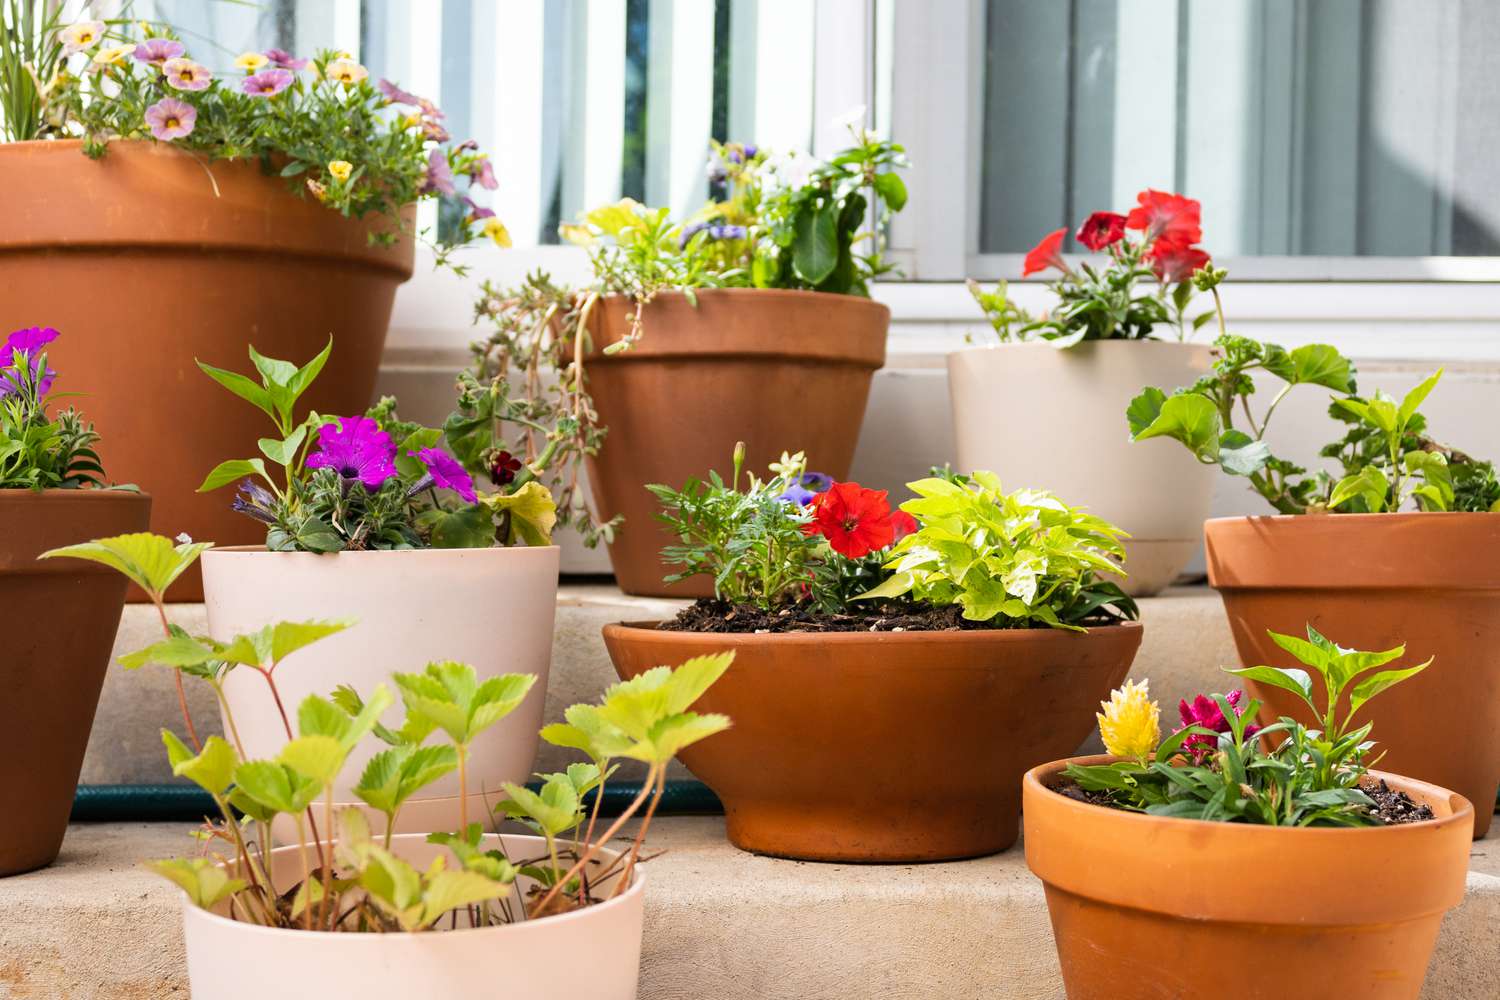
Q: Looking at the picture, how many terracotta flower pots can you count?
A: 6